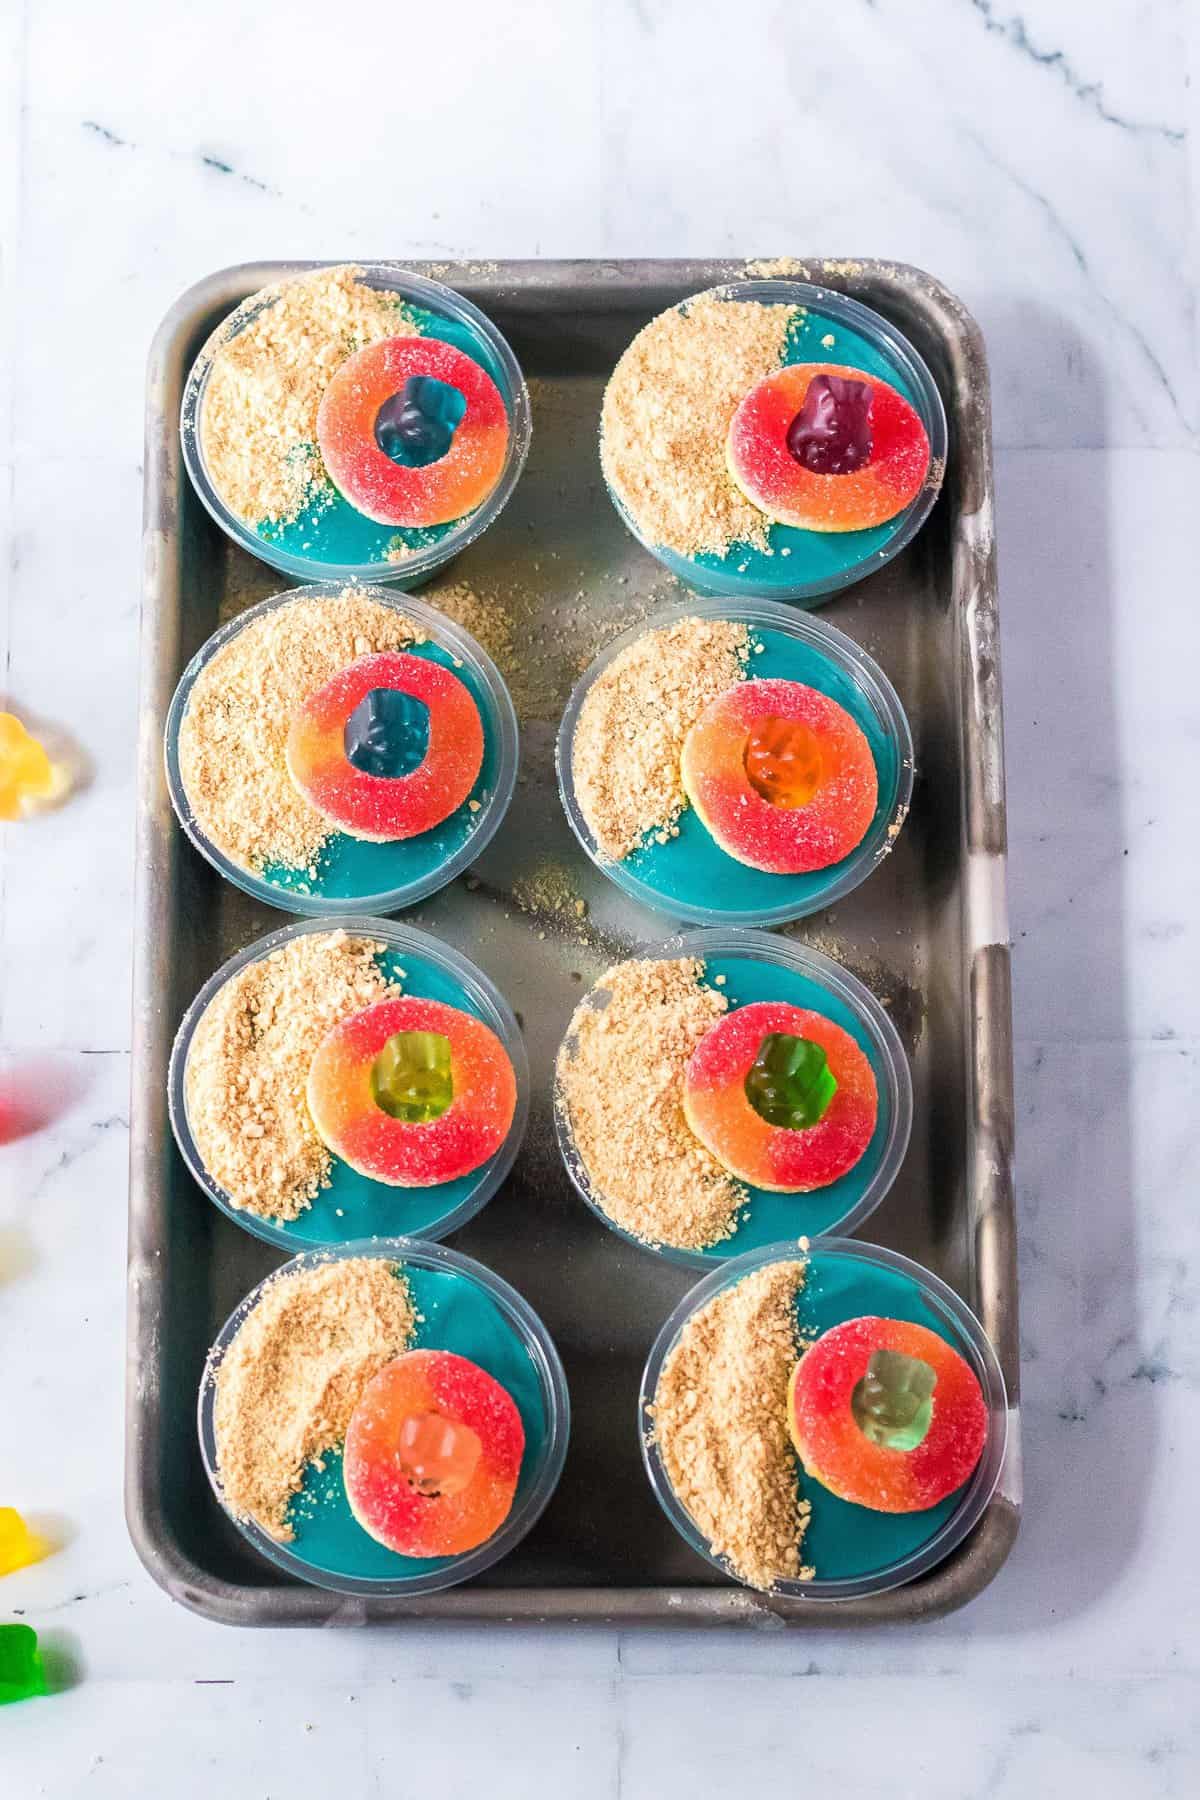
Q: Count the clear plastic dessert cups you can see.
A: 8